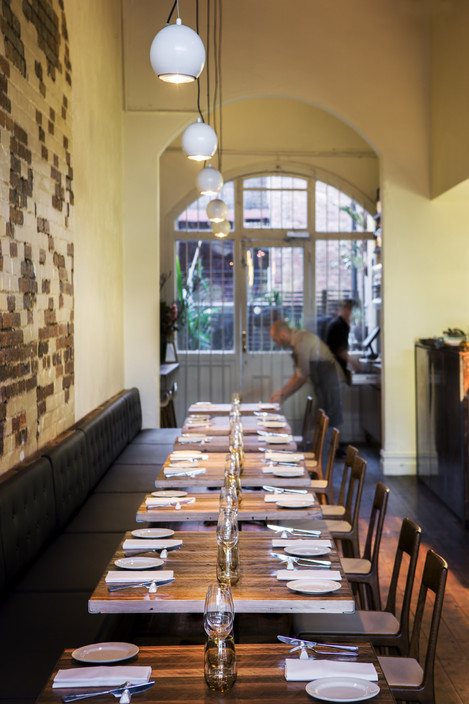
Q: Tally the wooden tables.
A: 7